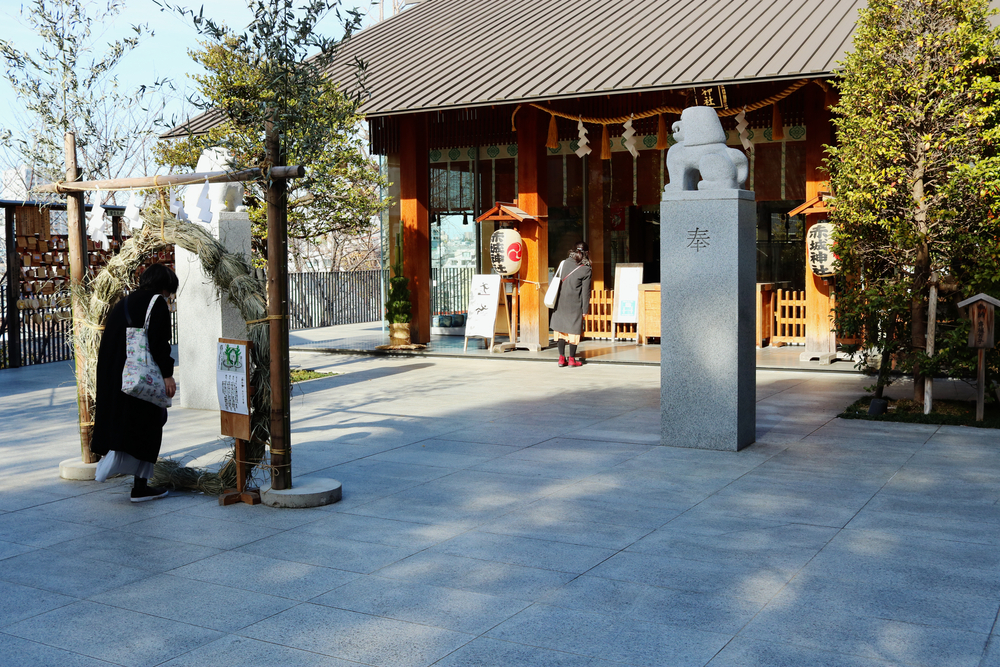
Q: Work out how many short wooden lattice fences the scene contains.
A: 2